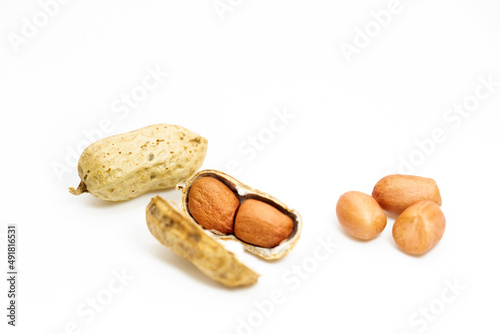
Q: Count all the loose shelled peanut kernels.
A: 3